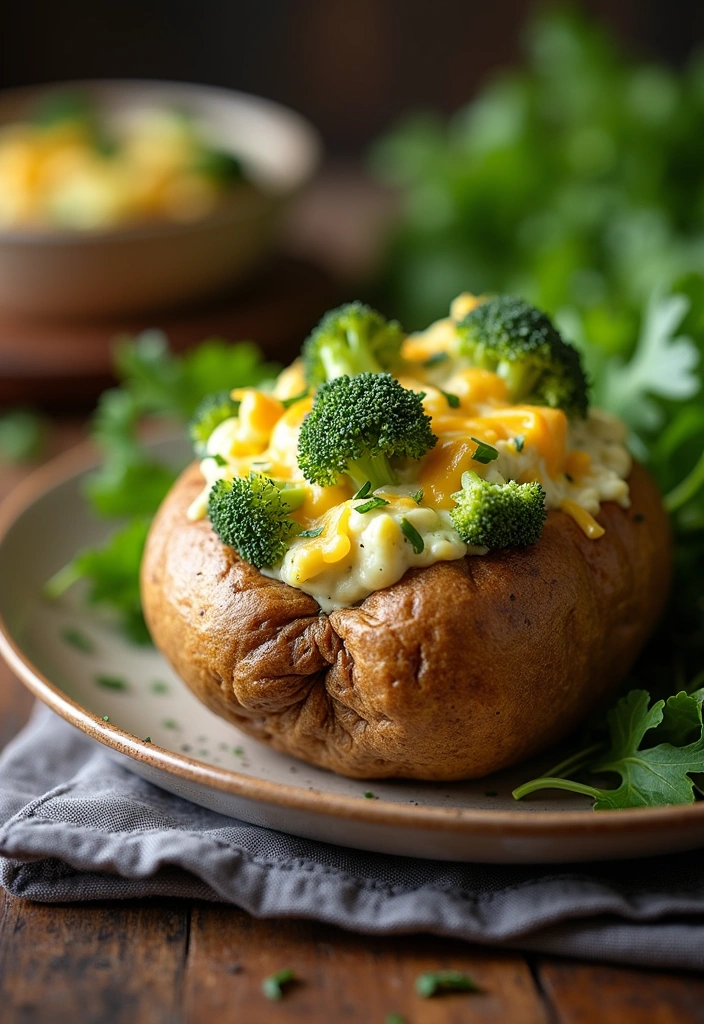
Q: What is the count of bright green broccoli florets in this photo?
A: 6